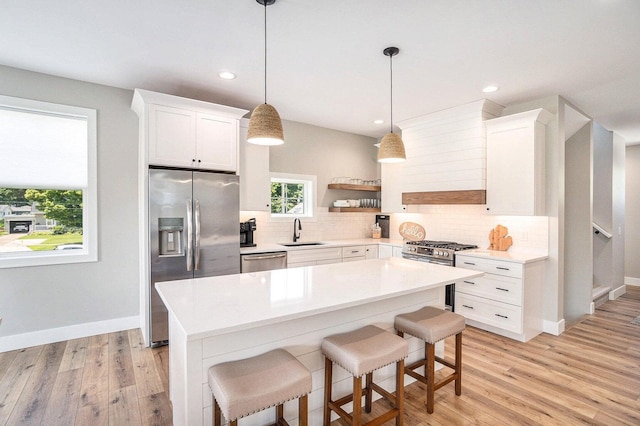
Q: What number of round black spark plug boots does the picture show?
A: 0